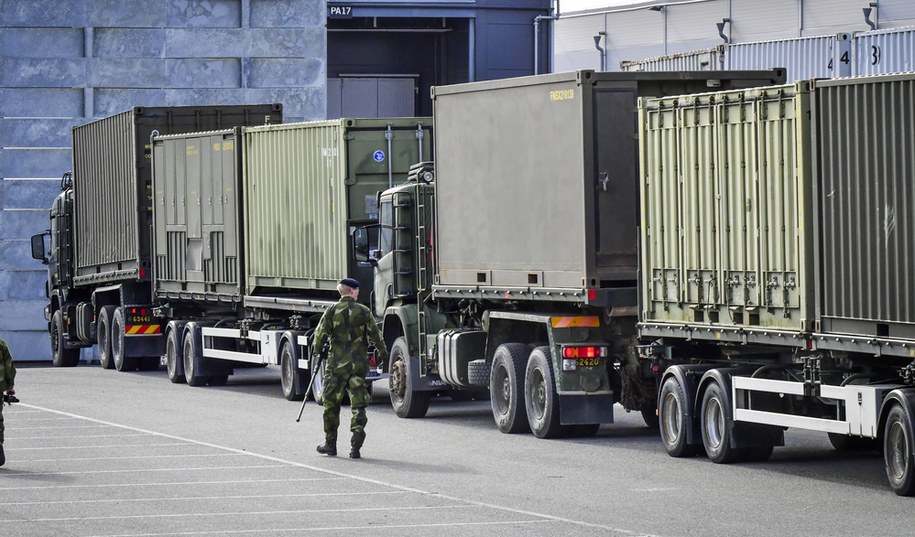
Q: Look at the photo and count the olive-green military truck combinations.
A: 2